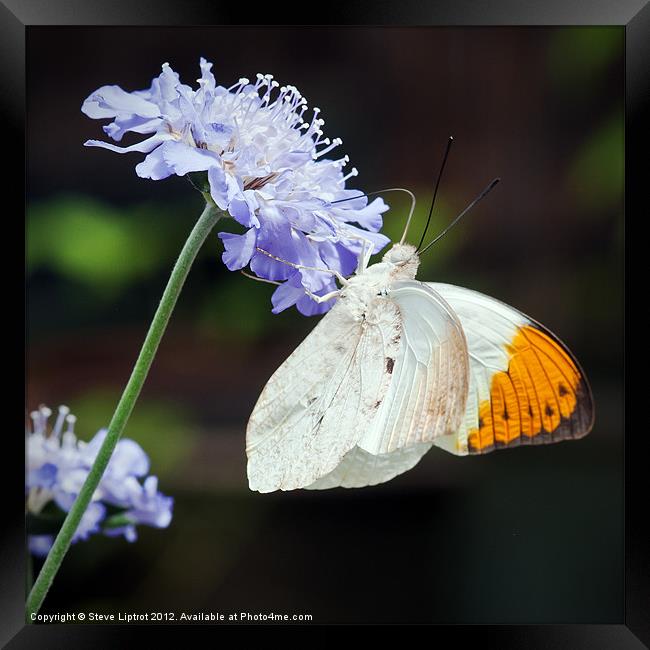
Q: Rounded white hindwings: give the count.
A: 2